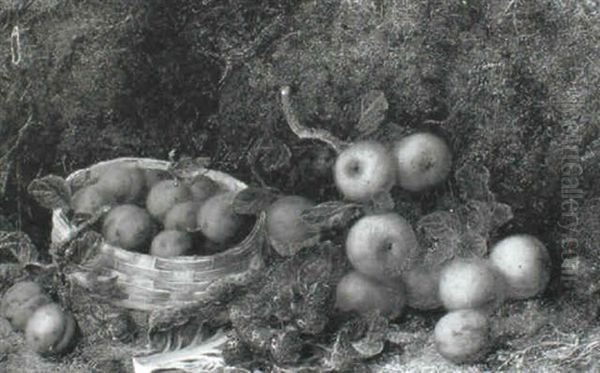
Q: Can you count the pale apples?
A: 6